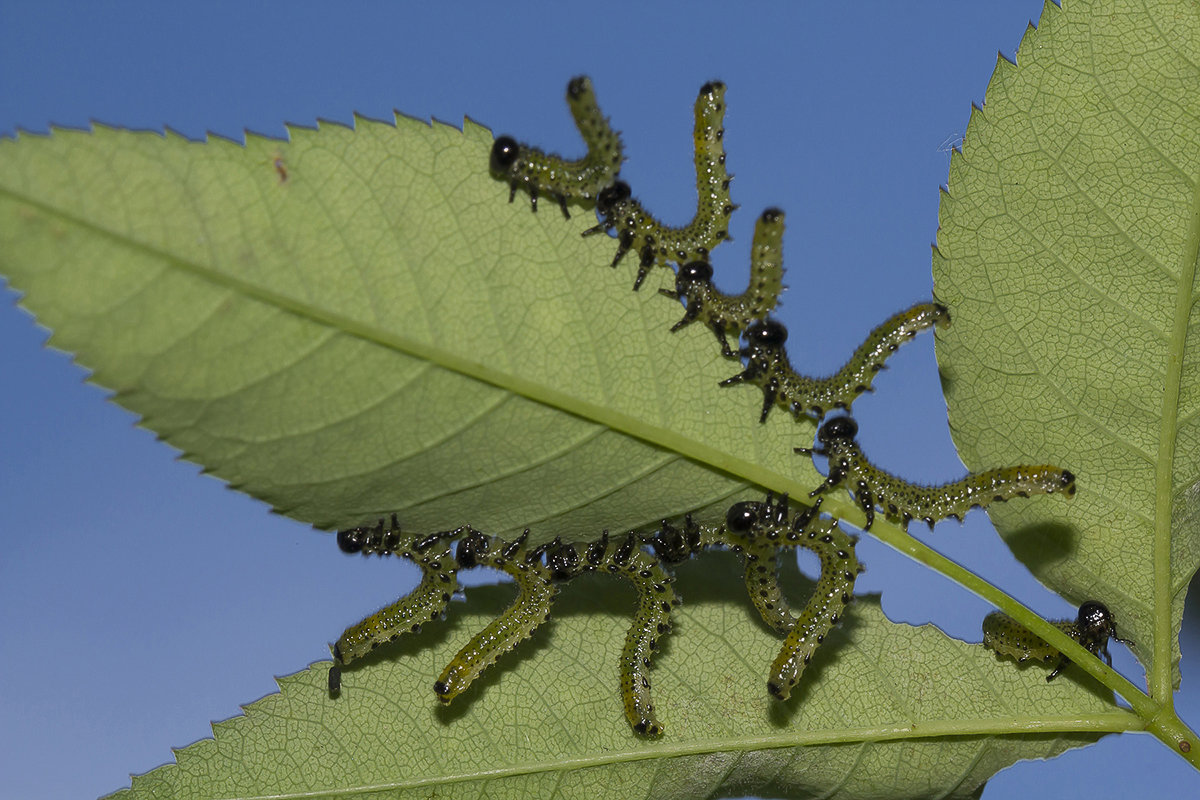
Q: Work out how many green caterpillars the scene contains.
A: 11